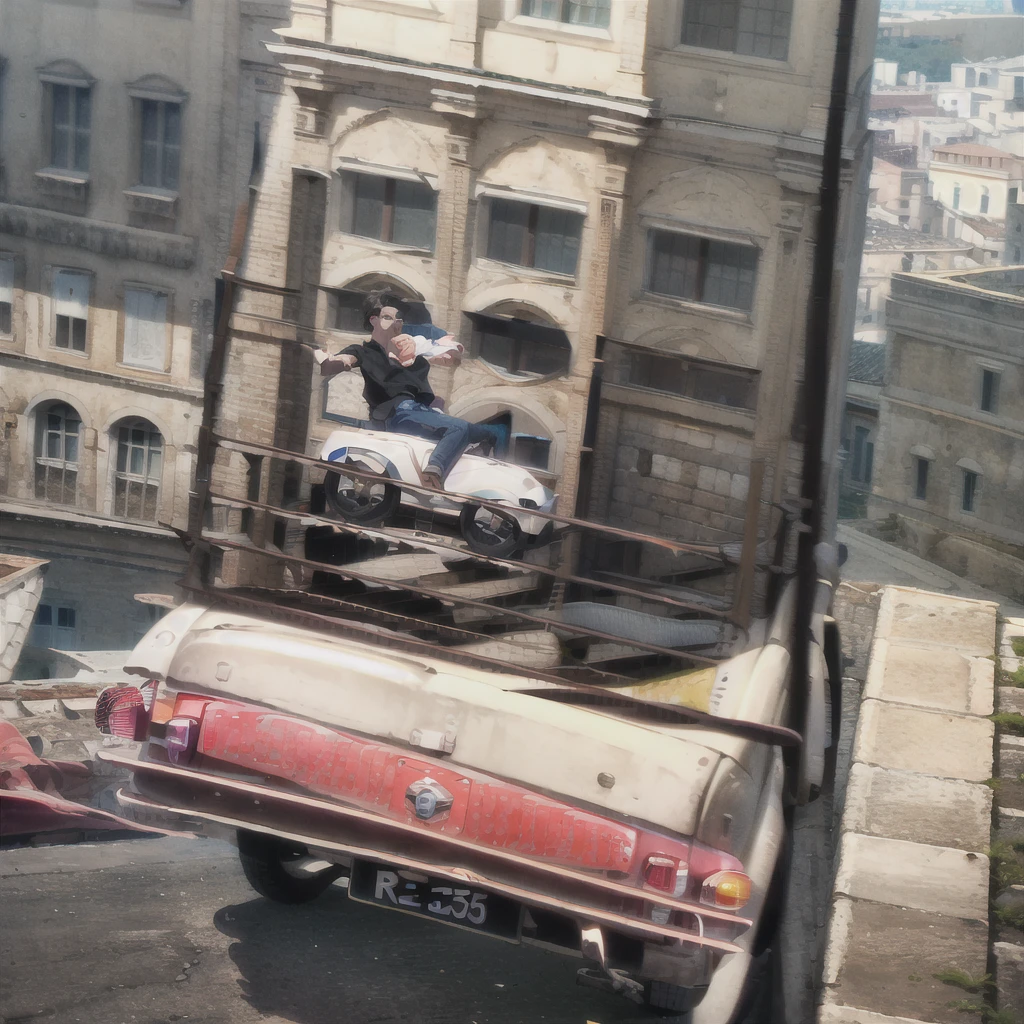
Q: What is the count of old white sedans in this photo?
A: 1